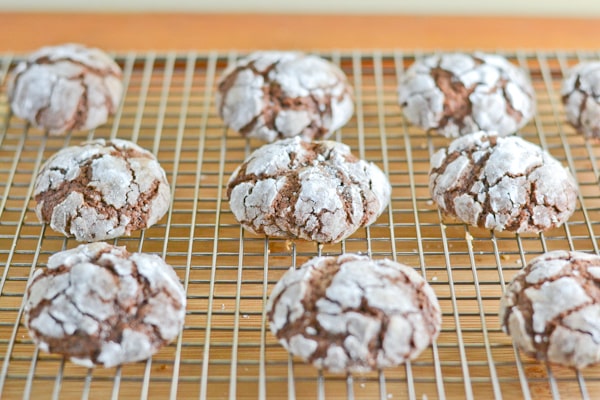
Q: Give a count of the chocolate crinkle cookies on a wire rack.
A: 10